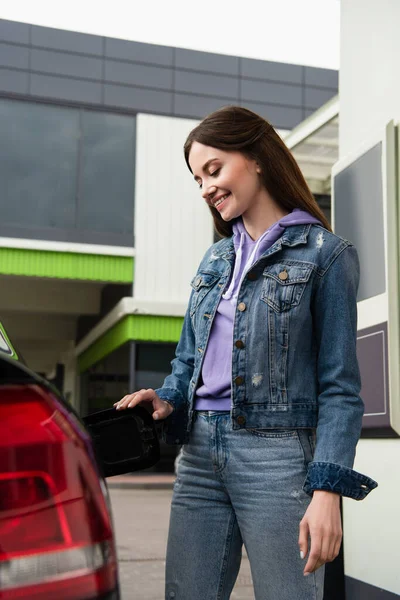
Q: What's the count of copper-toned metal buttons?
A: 7